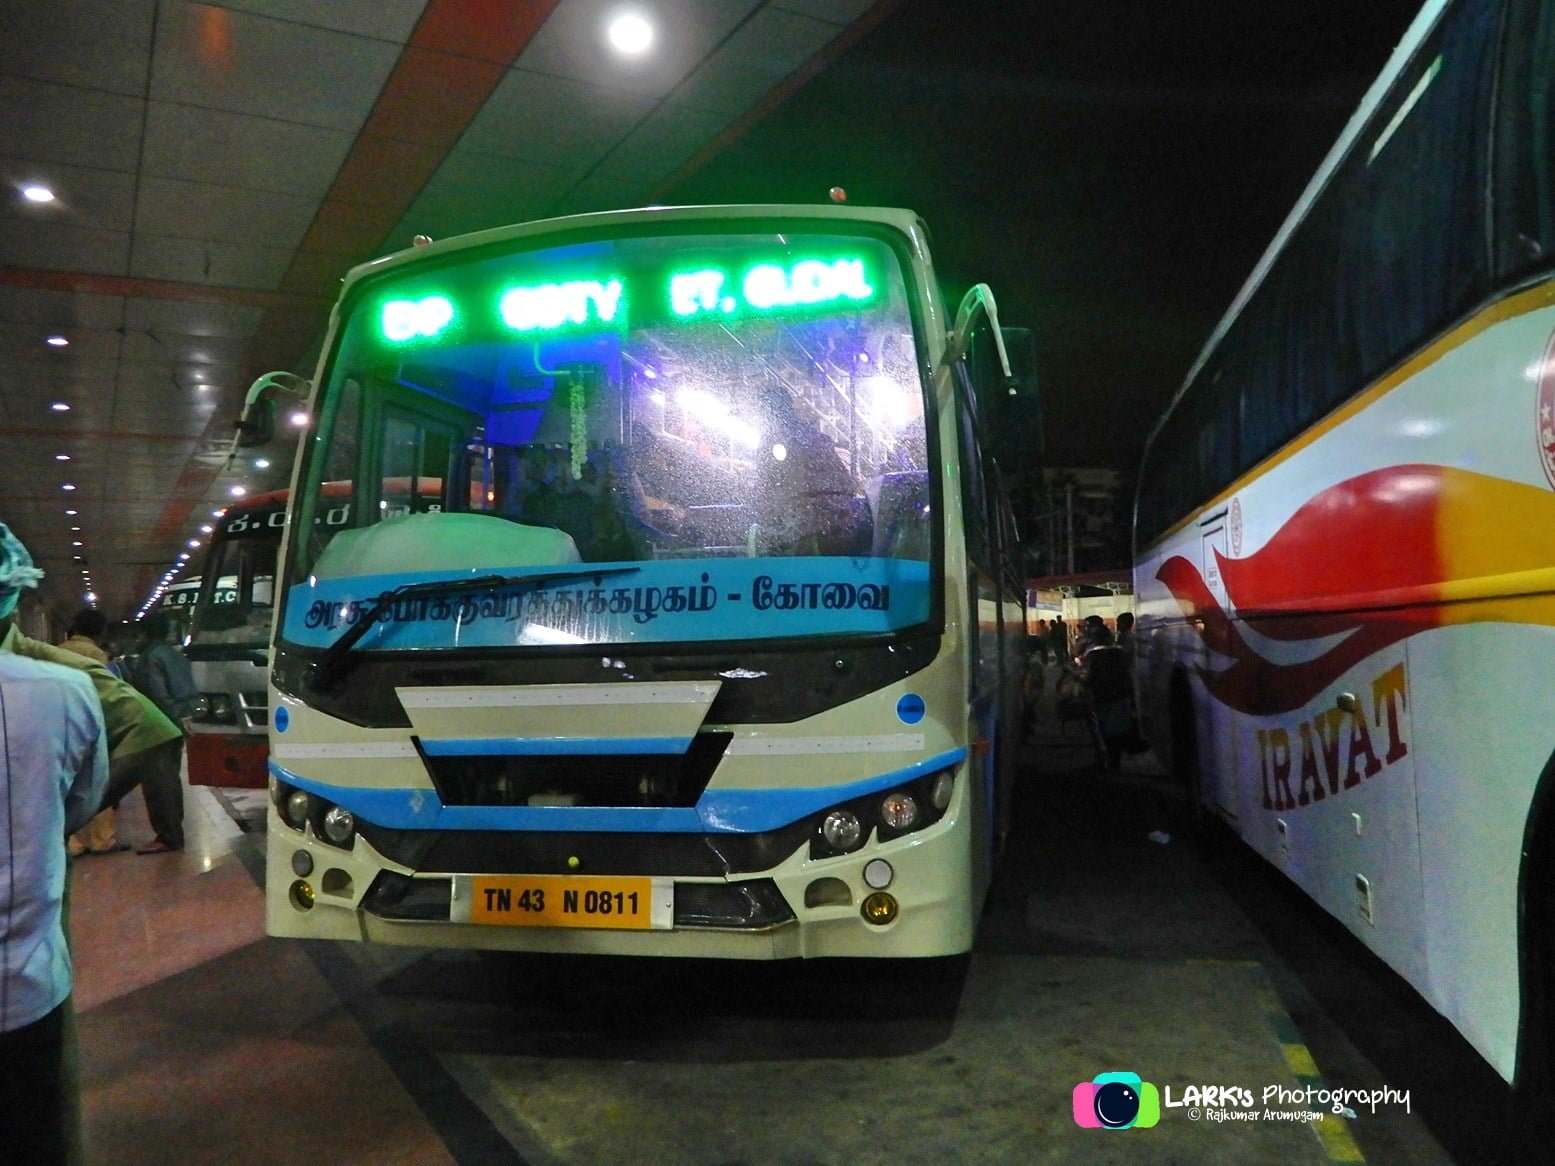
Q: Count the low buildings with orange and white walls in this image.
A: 1